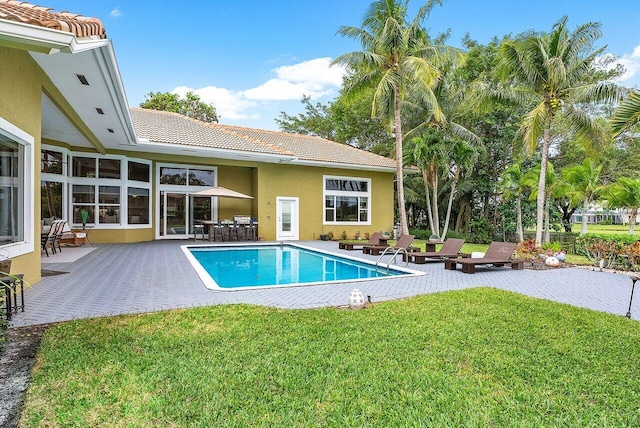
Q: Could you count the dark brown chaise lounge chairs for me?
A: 4